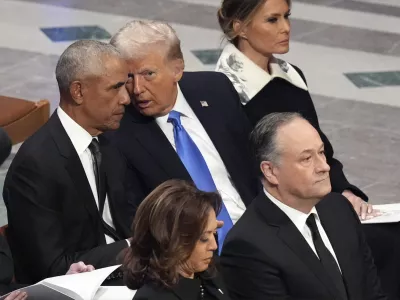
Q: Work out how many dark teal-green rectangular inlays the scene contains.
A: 3